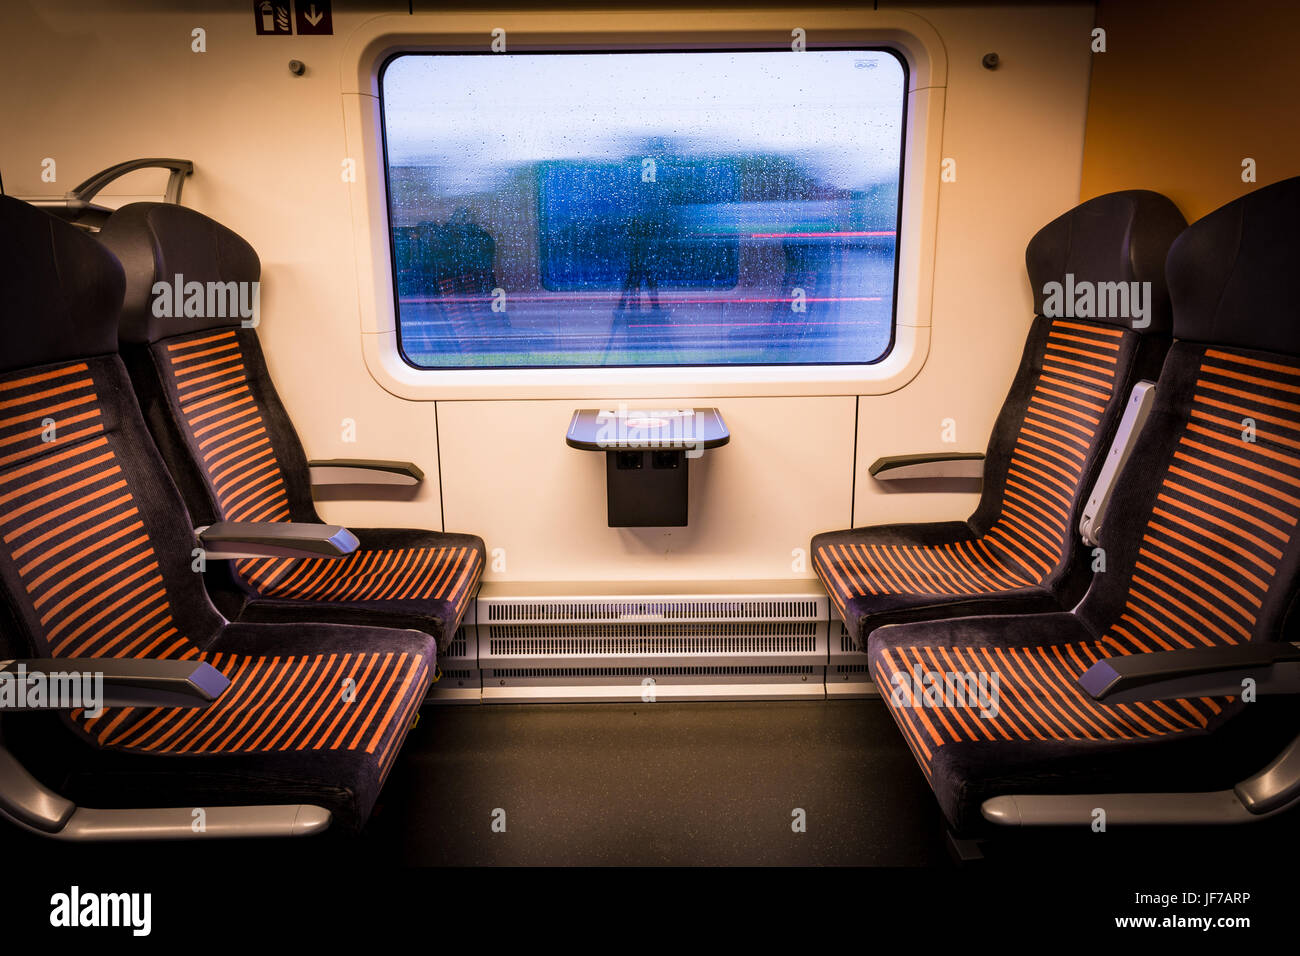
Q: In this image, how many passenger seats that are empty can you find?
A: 4